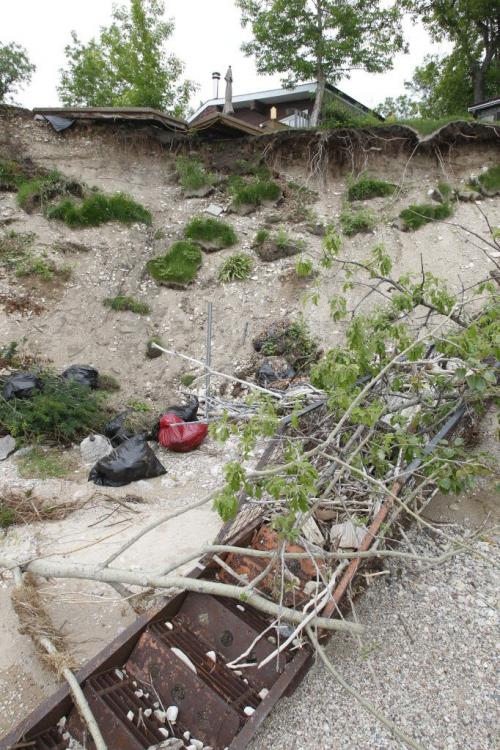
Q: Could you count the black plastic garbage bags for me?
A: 5